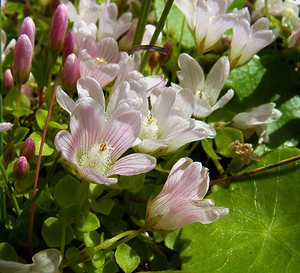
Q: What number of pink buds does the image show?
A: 8